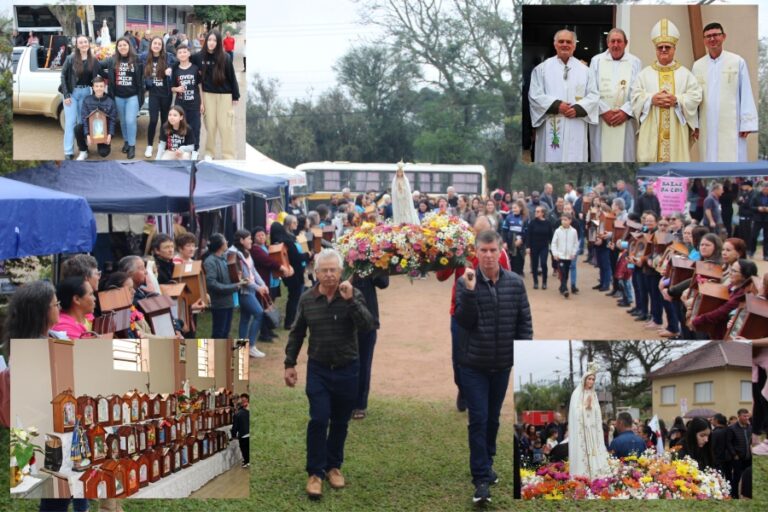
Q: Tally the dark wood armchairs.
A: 0